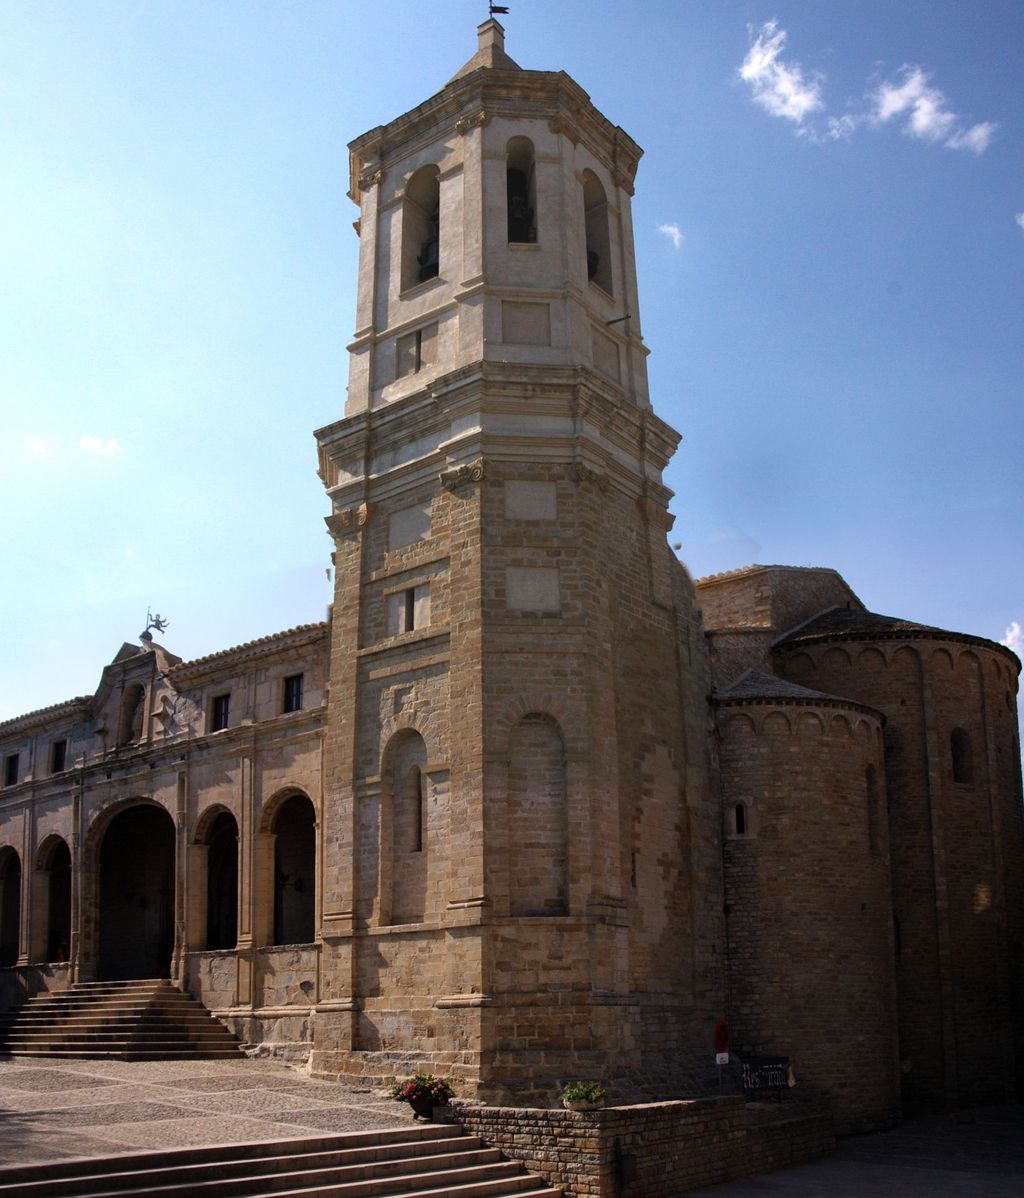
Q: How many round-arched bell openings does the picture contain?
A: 3